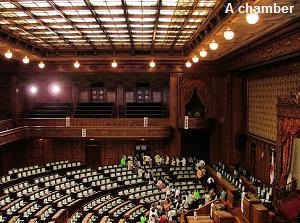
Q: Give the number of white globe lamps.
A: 12